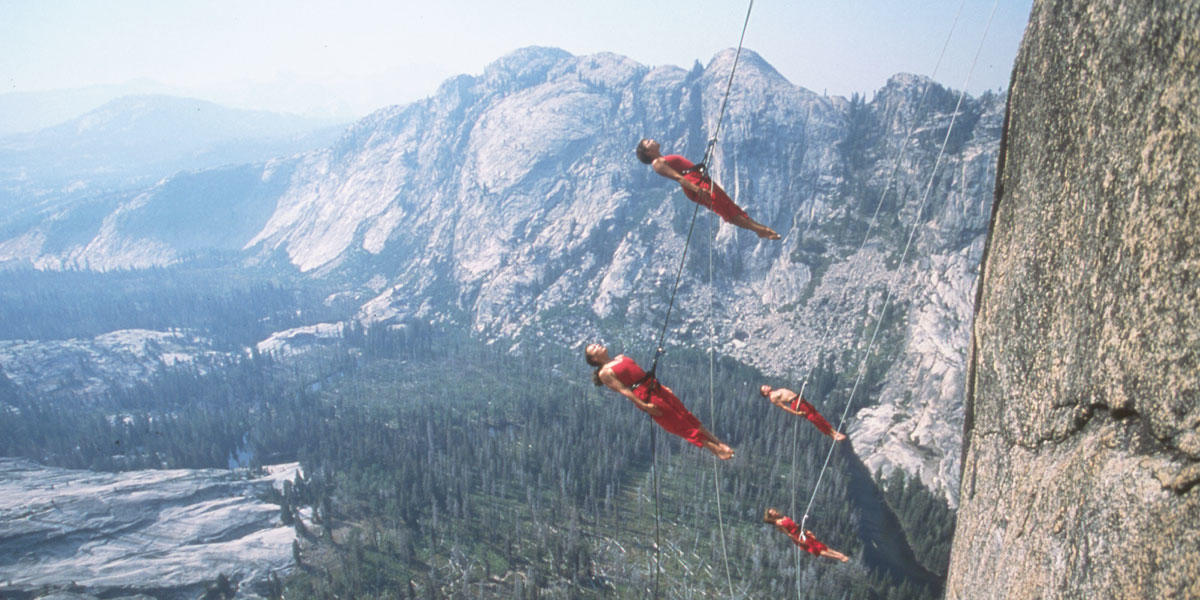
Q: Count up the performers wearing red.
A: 4